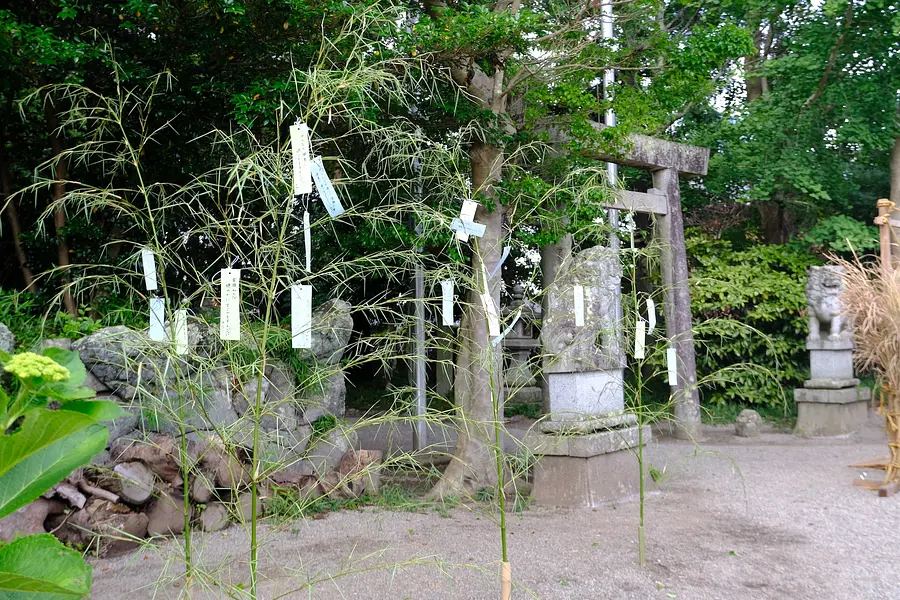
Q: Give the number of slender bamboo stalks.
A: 4